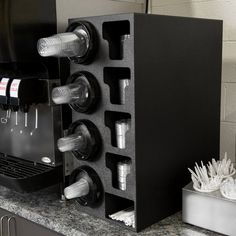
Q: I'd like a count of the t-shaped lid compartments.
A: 4